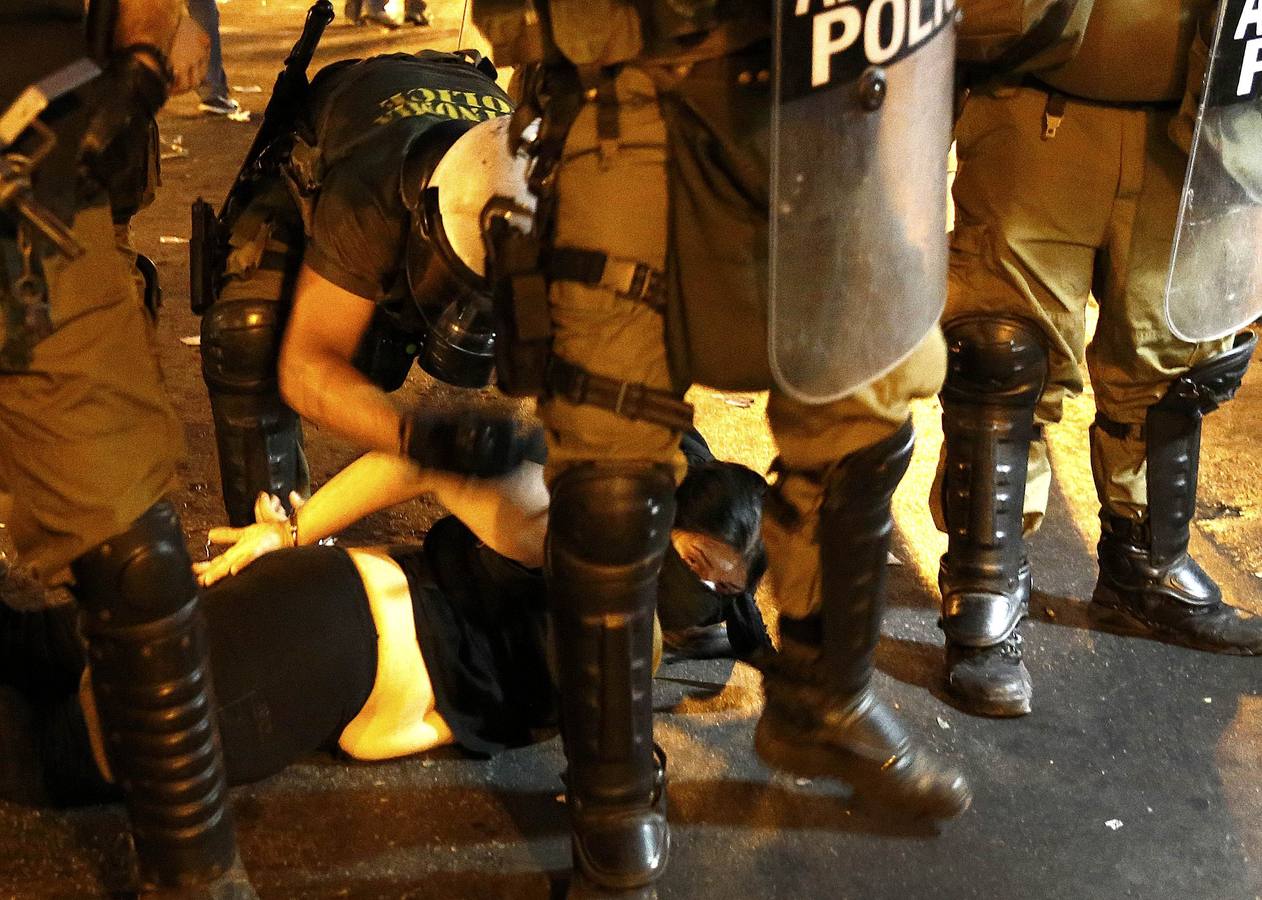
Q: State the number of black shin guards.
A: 6